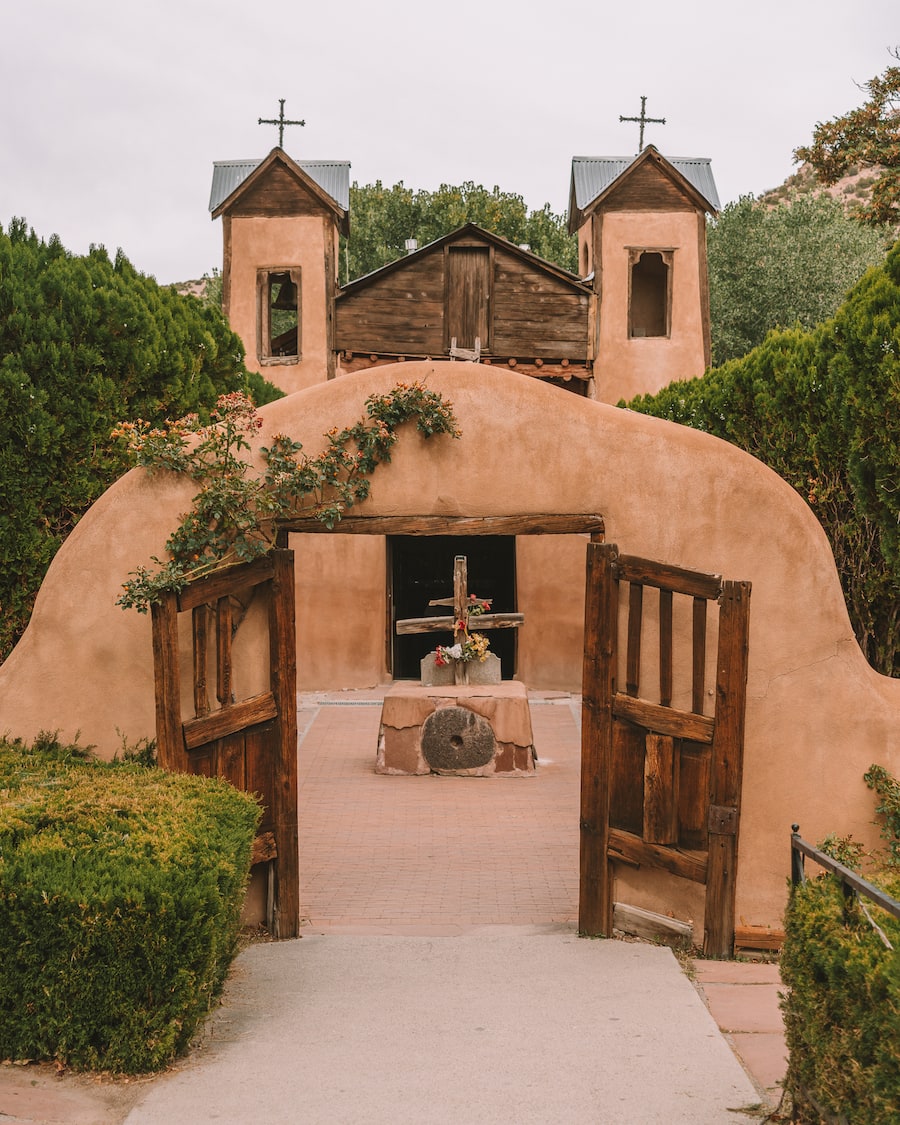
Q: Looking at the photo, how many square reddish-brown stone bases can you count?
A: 1